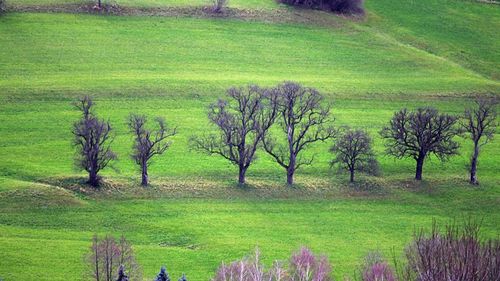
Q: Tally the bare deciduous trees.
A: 7